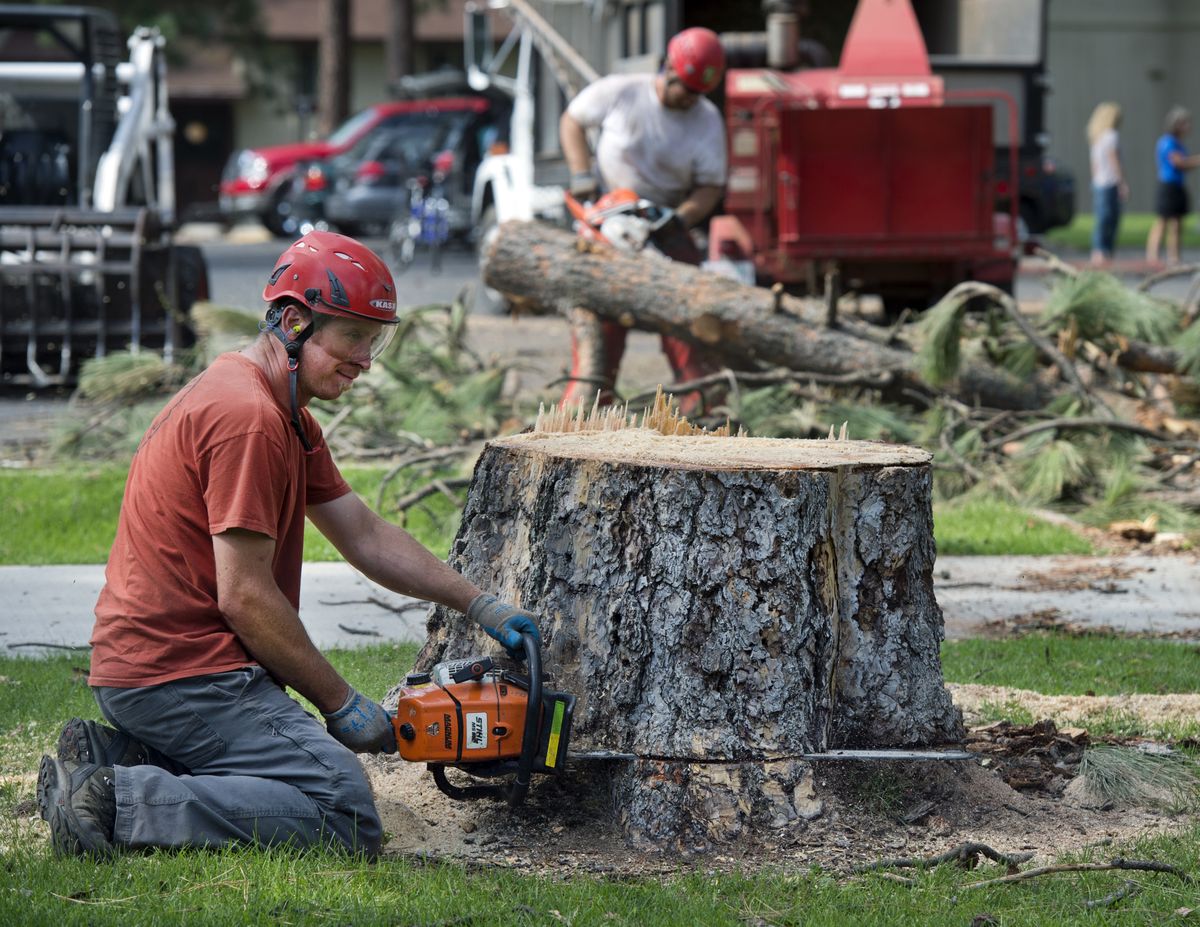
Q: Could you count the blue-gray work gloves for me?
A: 2